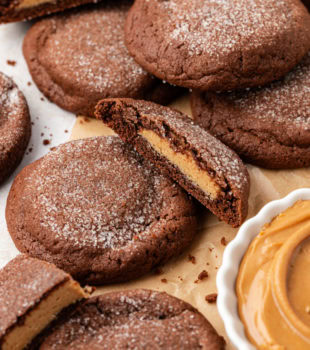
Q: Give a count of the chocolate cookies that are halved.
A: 3